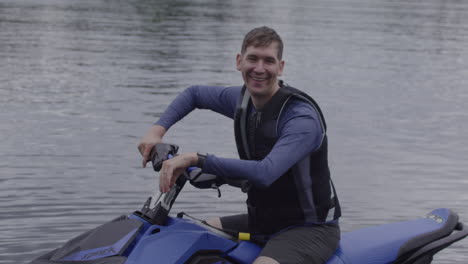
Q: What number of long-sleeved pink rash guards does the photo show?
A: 0